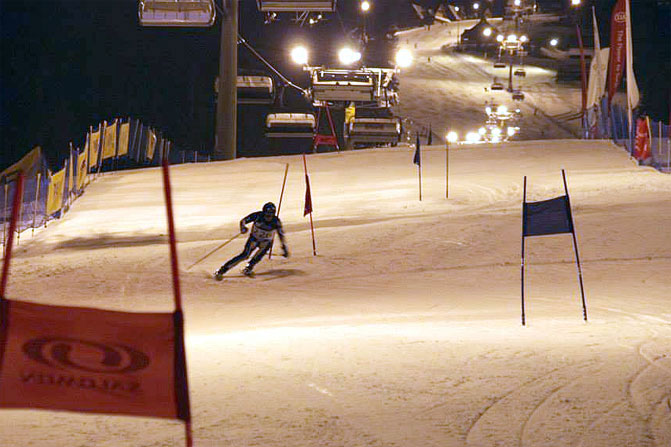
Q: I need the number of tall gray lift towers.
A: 1